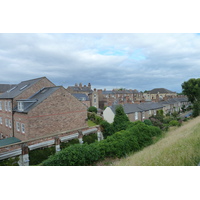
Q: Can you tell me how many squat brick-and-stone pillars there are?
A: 4